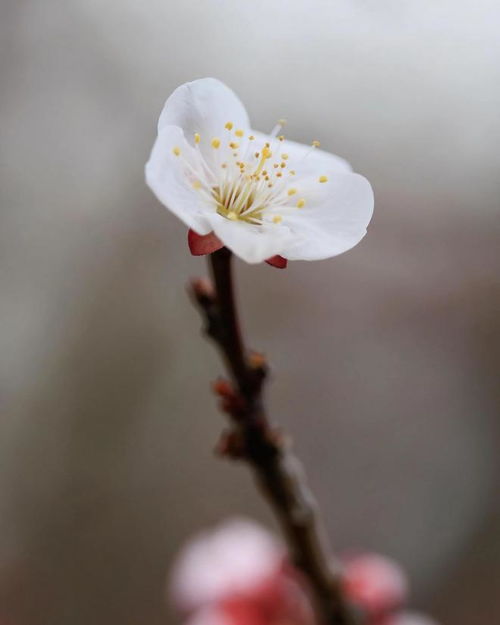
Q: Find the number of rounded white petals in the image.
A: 5